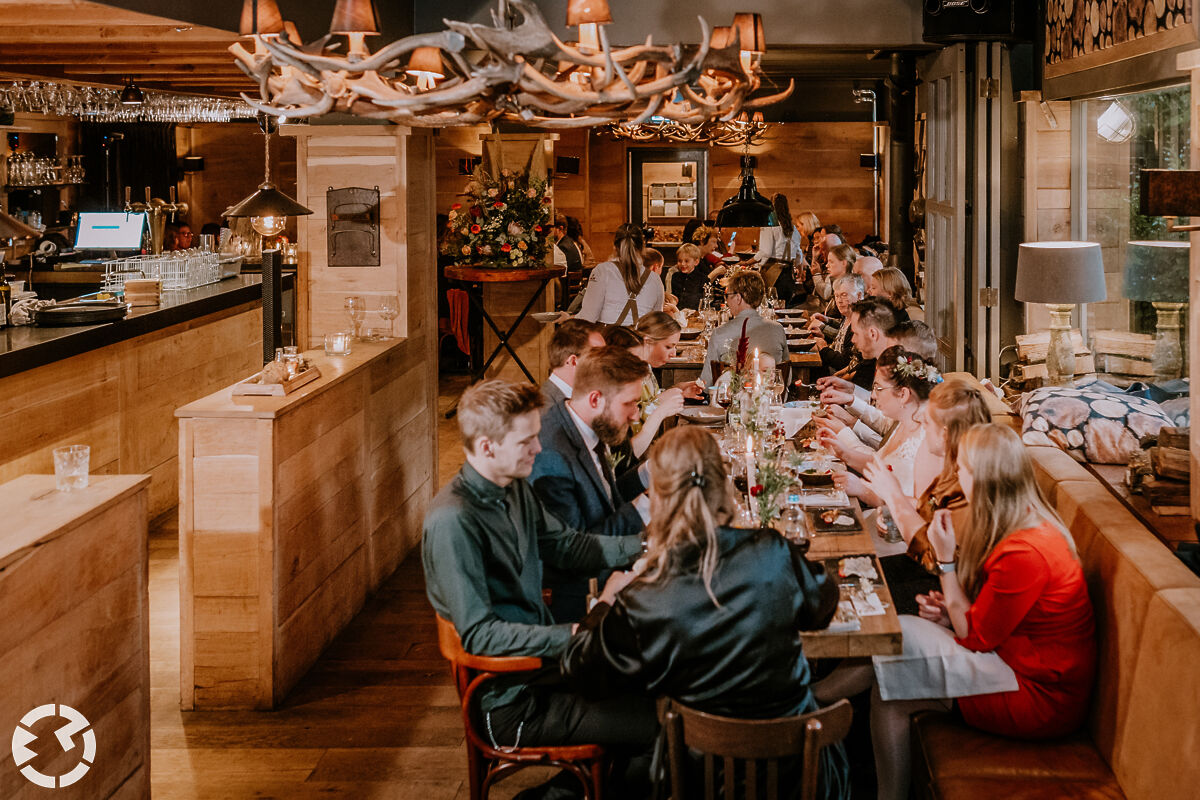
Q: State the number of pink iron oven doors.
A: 0